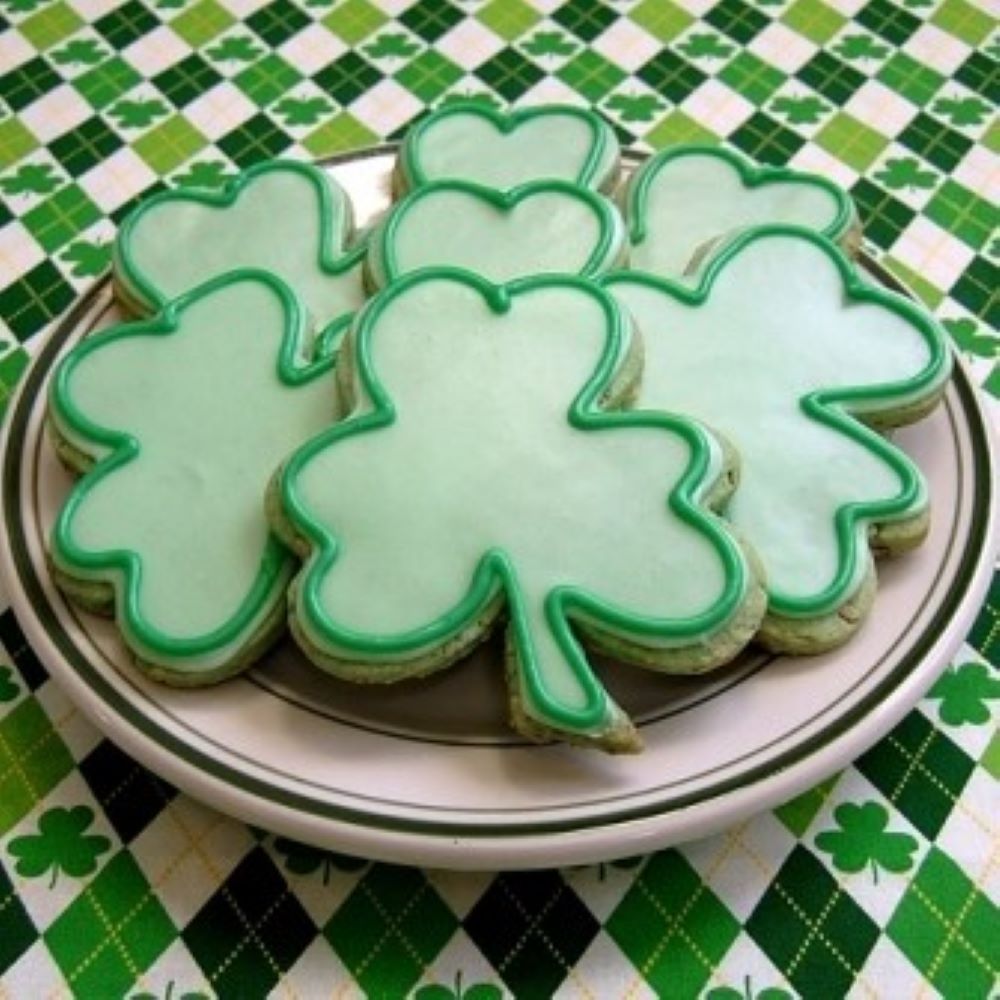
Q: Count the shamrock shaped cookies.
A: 7